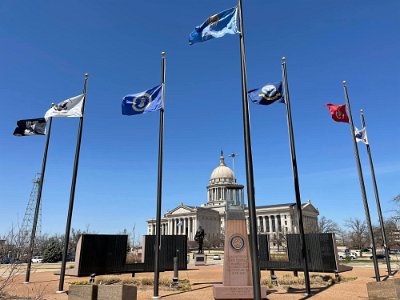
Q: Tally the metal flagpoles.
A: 7